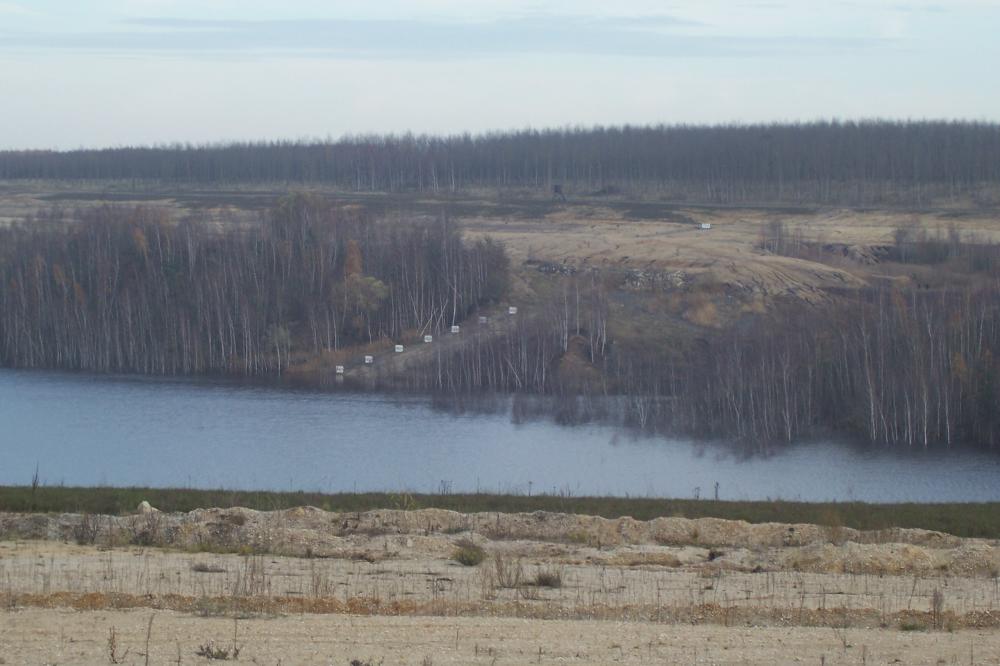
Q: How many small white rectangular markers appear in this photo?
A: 8